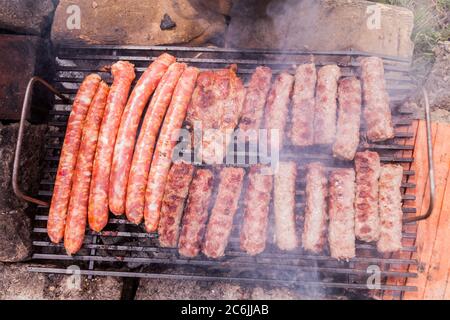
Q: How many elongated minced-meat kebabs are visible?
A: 15